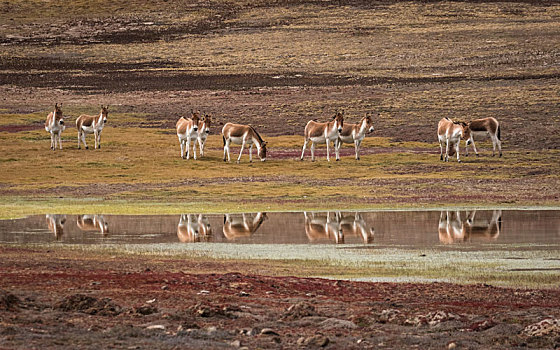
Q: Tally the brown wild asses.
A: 9